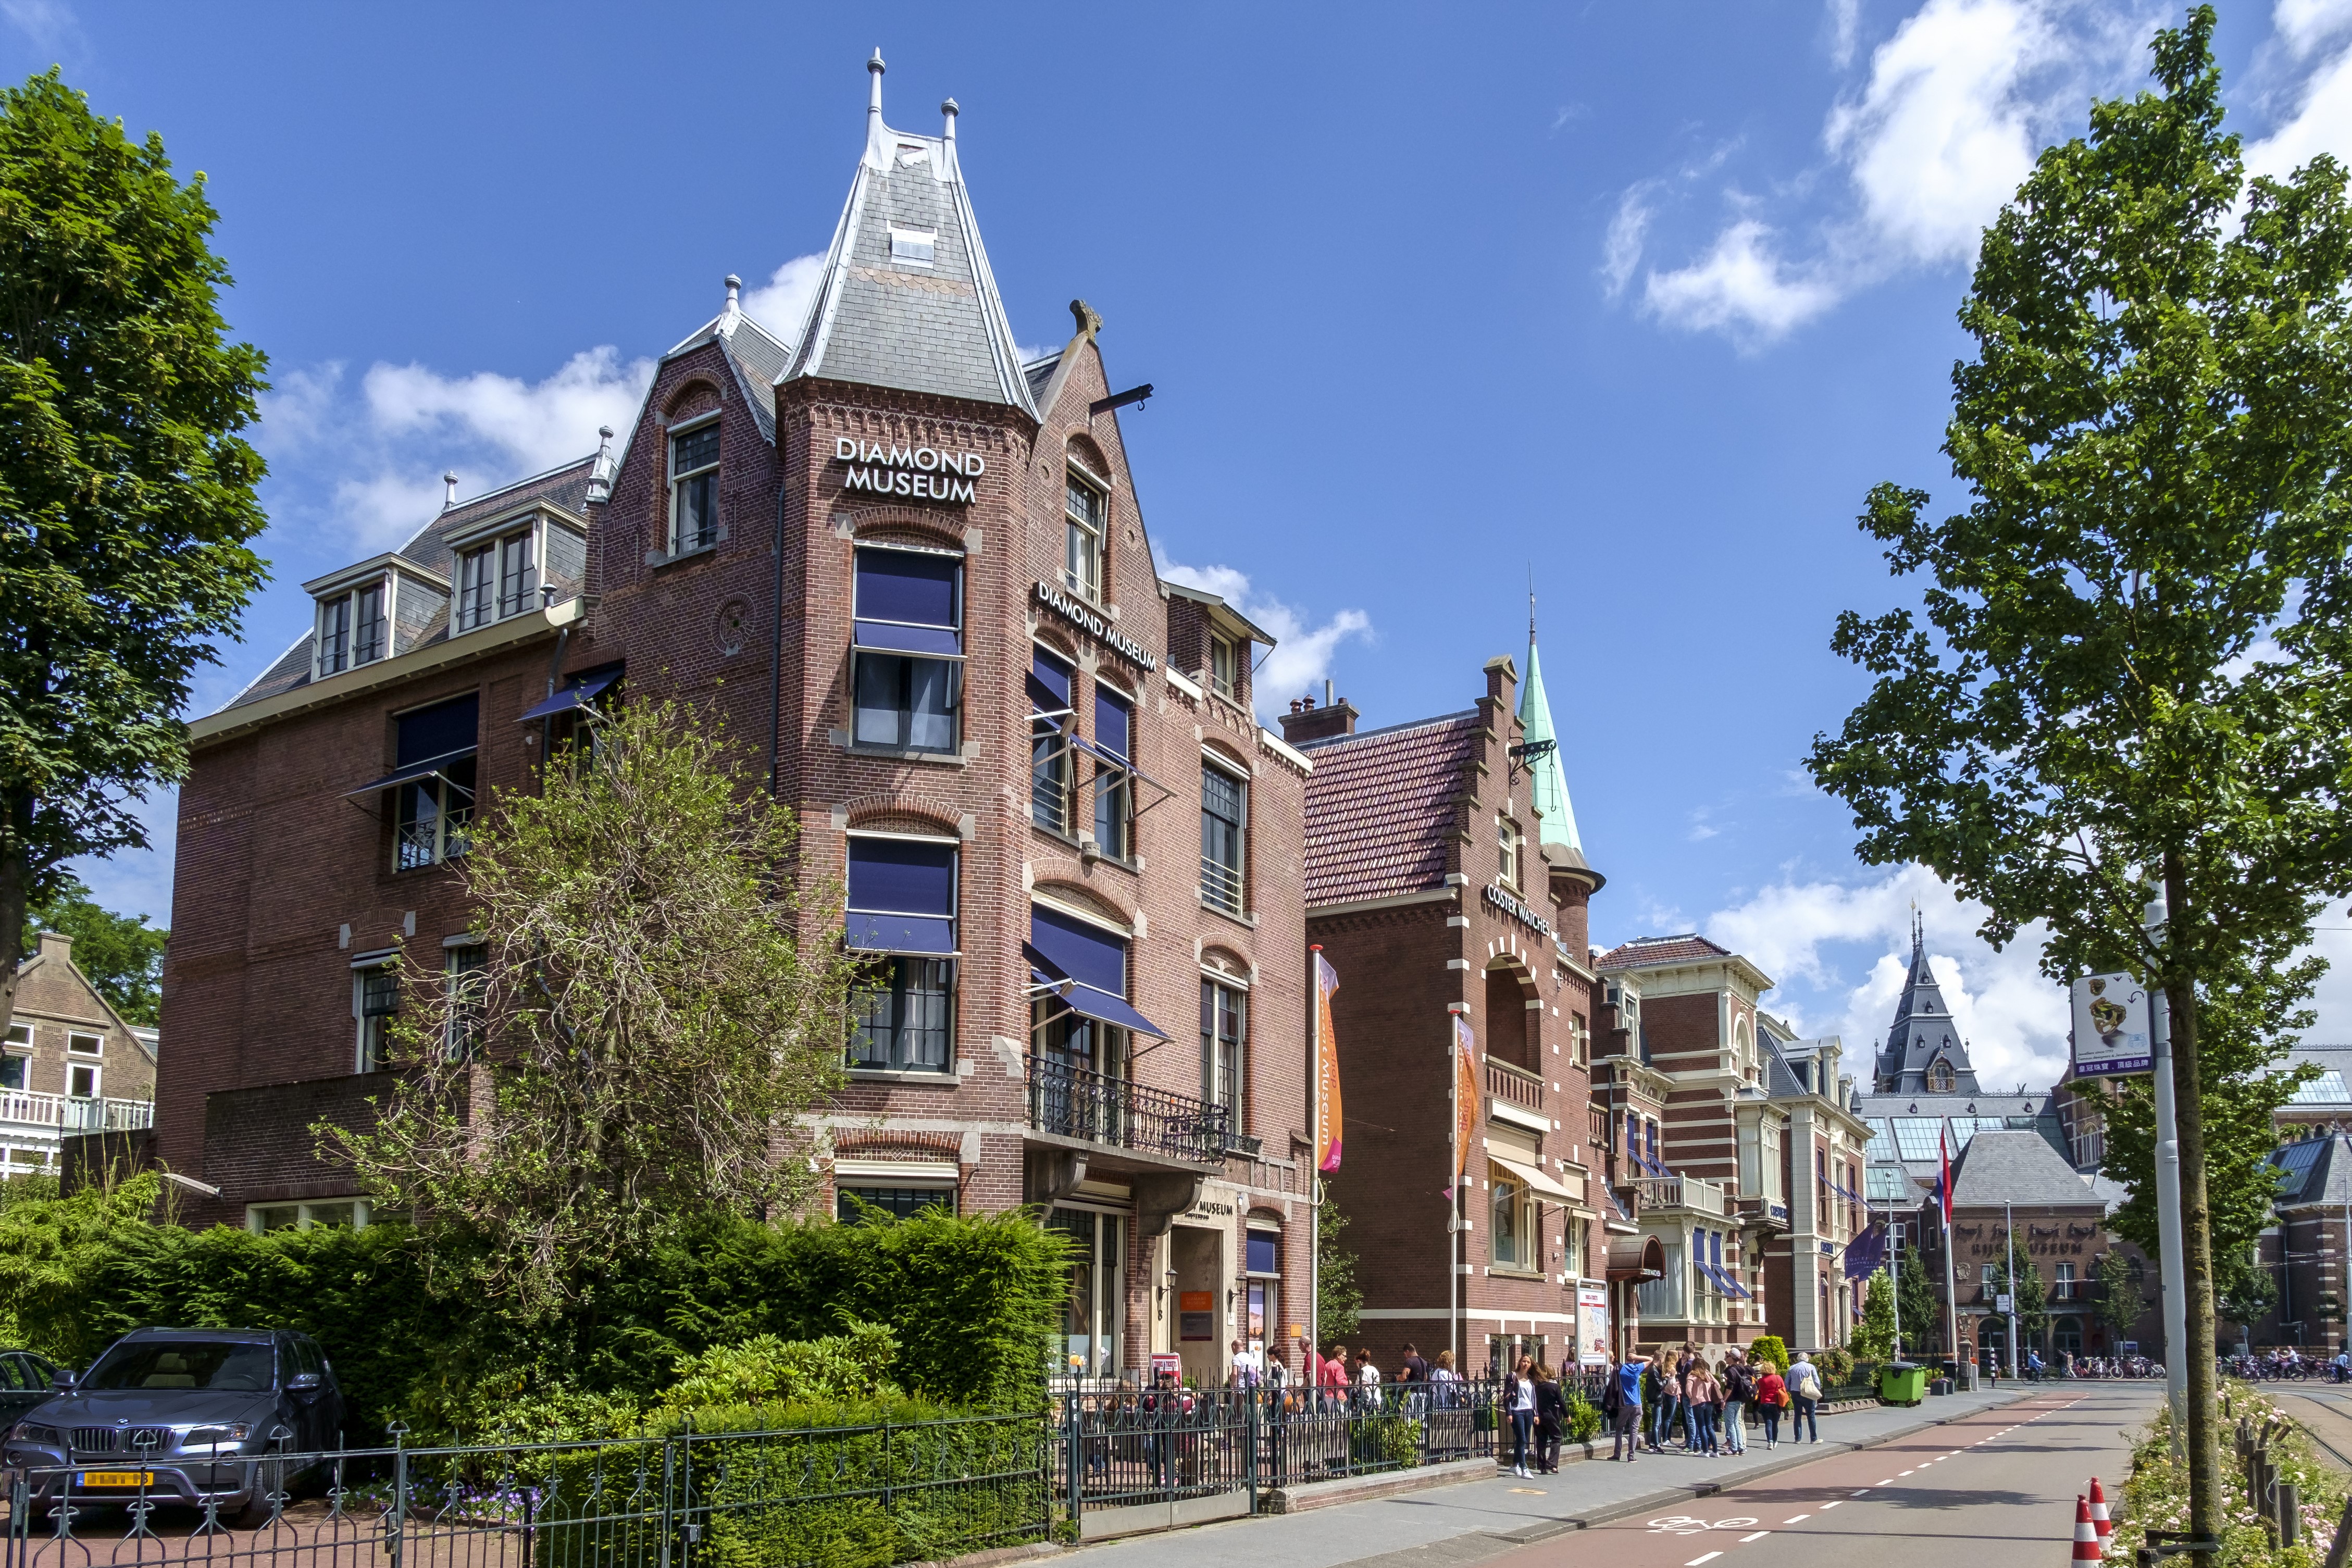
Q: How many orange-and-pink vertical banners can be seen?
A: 2